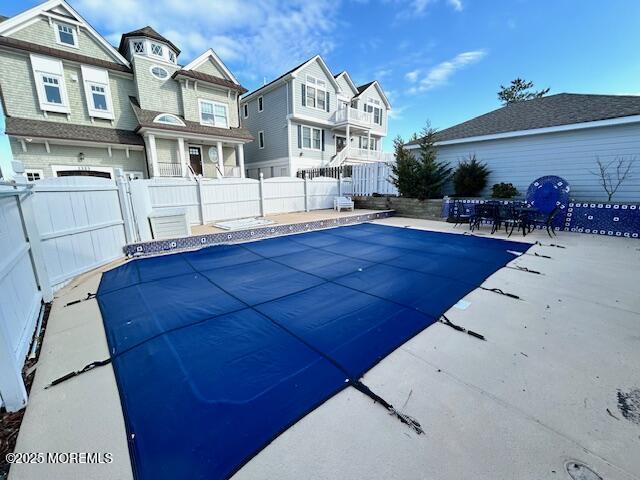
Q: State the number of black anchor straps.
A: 8